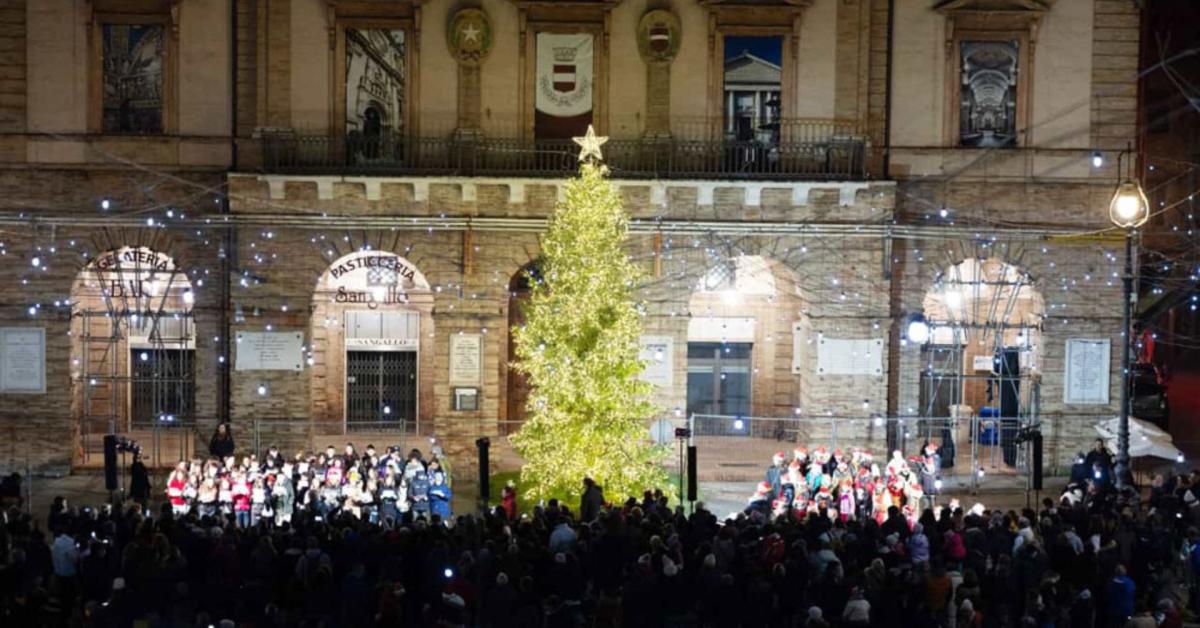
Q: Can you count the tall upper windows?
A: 5